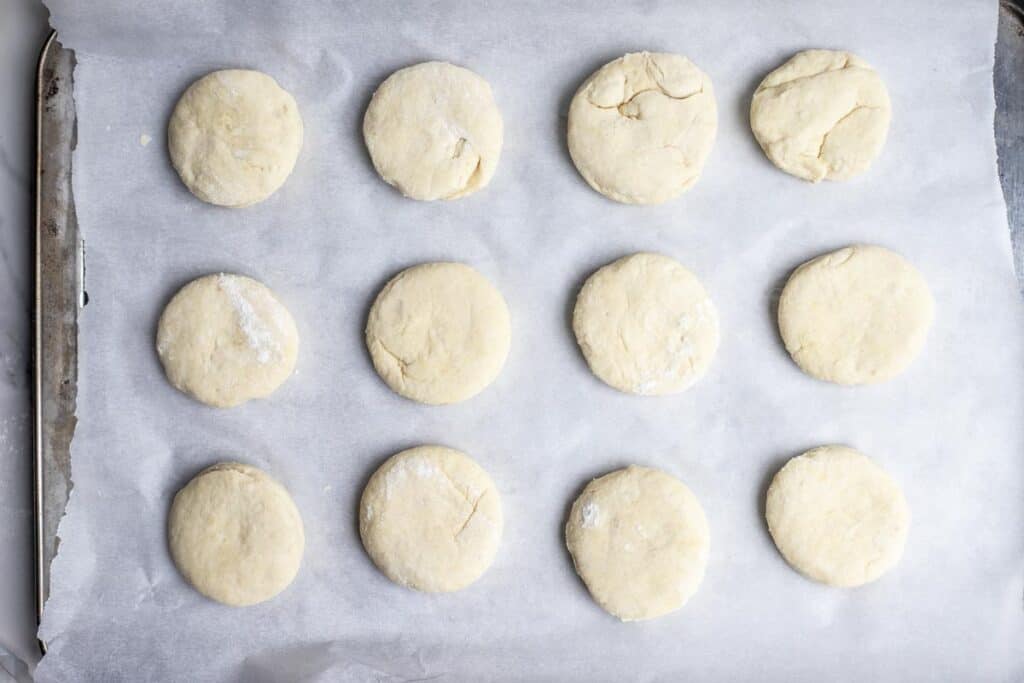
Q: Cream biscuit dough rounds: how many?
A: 12